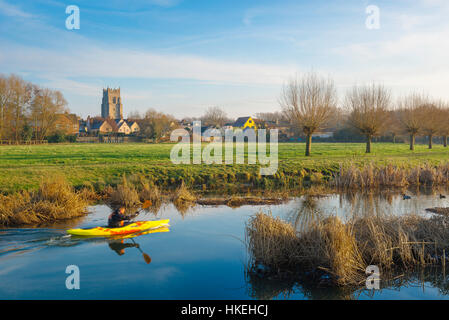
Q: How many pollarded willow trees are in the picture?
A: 5